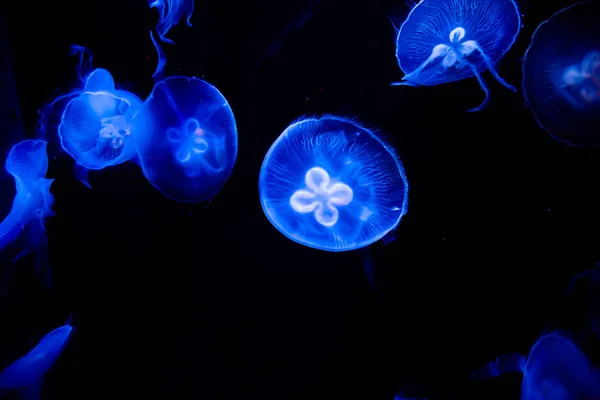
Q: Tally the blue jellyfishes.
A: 9